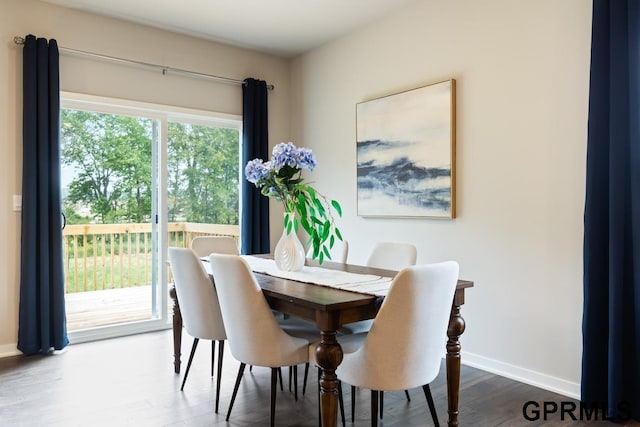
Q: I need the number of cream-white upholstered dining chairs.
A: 6